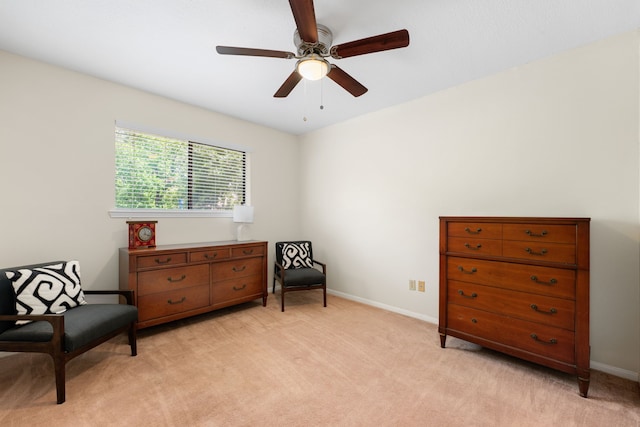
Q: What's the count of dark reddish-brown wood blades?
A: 5